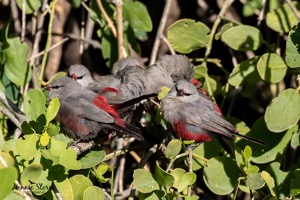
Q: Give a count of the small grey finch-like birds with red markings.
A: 5